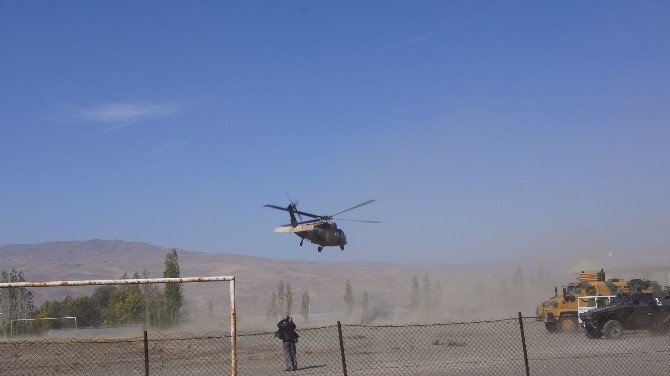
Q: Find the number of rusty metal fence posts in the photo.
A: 3